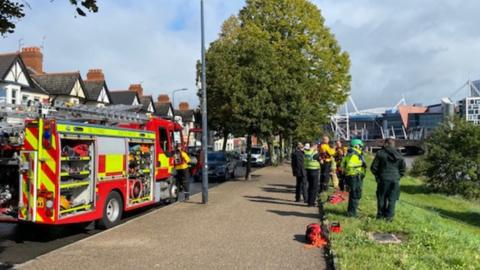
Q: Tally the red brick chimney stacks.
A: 5